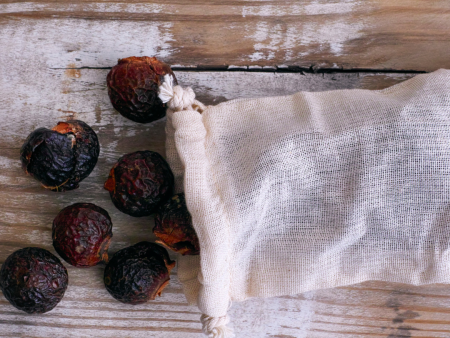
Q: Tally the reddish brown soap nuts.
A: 7